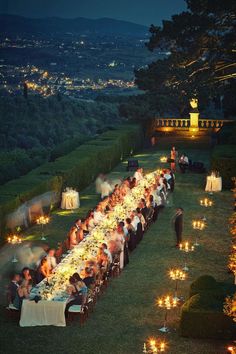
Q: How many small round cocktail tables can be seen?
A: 2